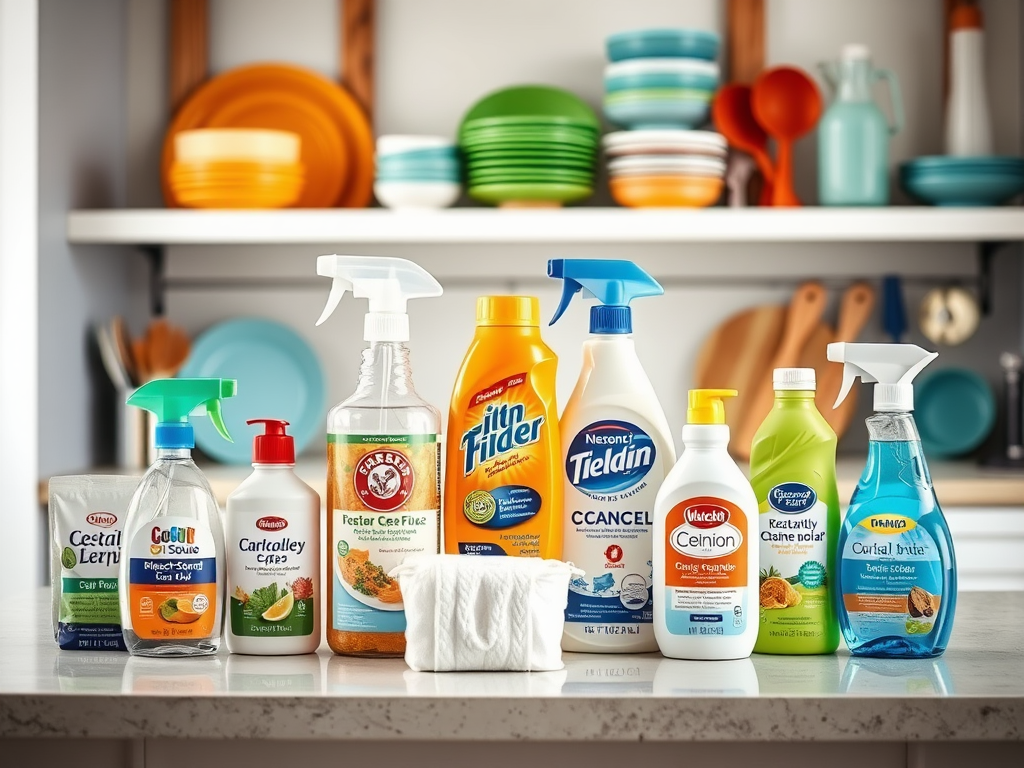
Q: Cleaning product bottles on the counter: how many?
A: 8